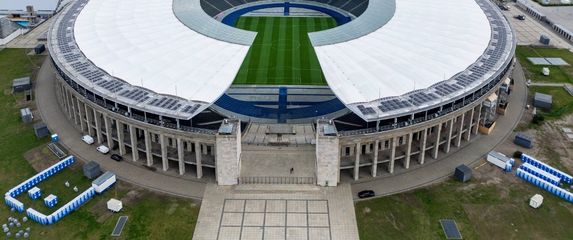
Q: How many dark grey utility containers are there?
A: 9